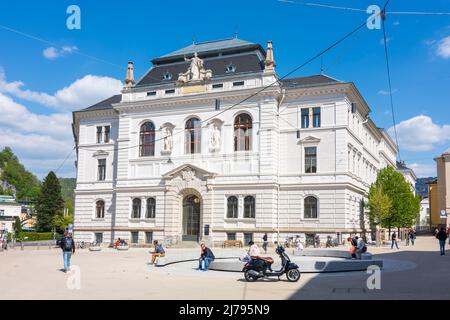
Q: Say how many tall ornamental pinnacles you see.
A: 2